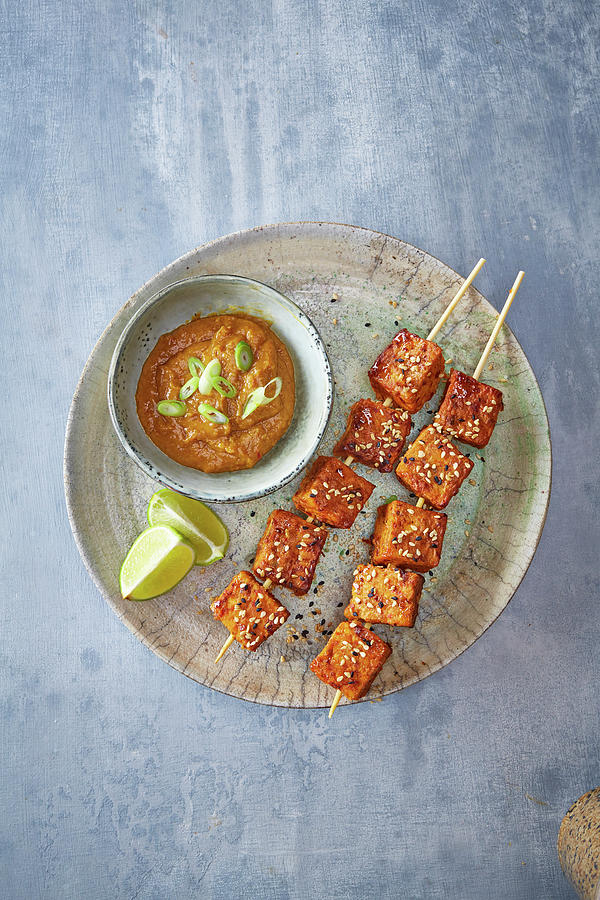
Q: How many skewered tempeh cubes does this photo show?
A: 10